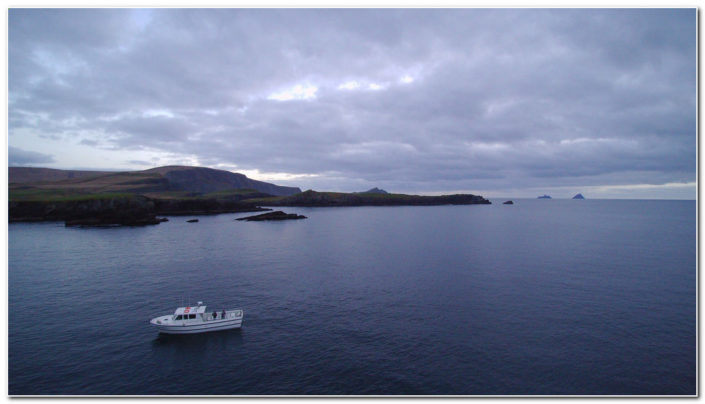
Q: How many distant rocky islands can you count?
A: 2